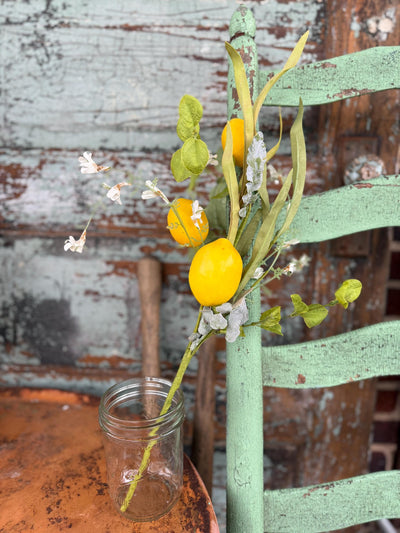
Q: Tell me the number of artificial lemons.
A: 3